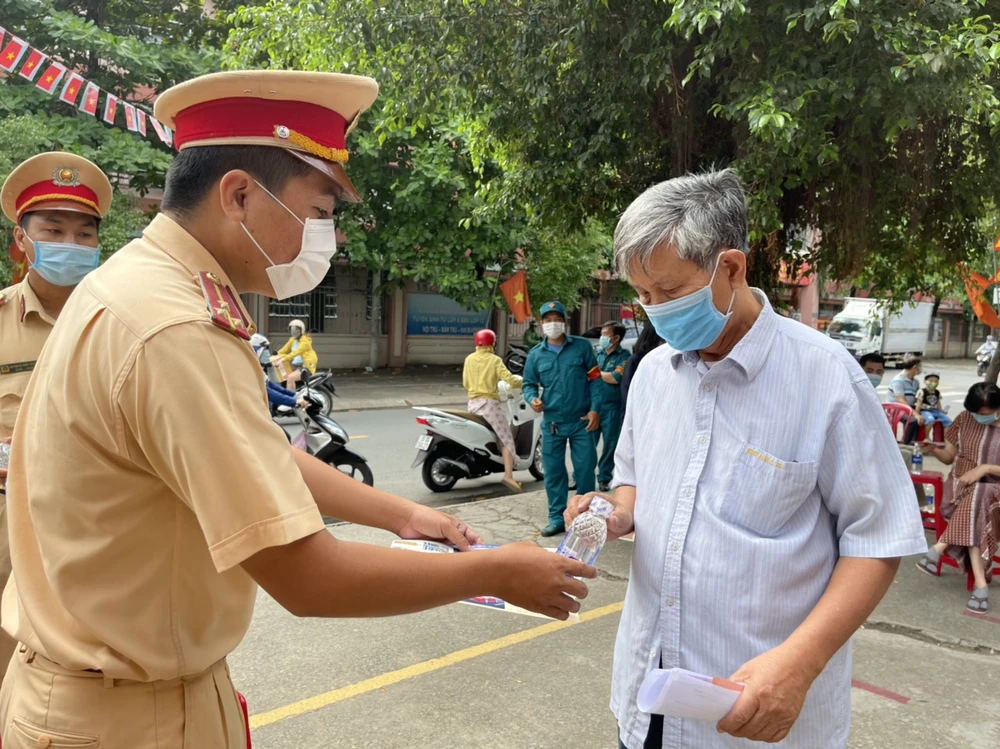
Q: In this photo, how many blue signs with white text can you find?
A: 1